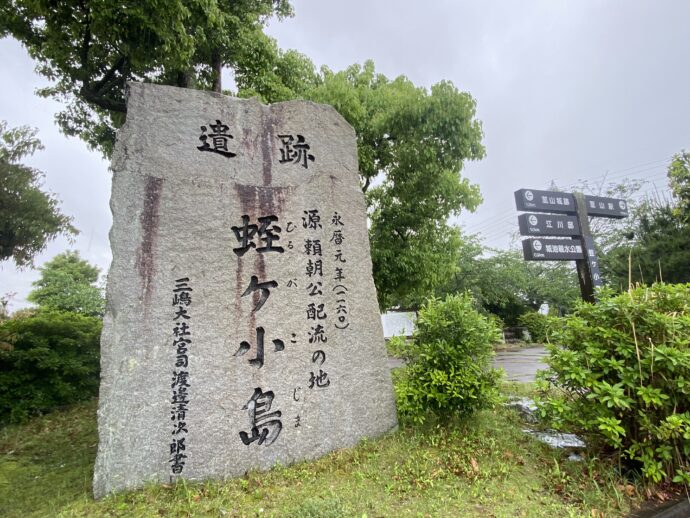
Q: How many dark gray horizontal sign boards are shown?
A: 4